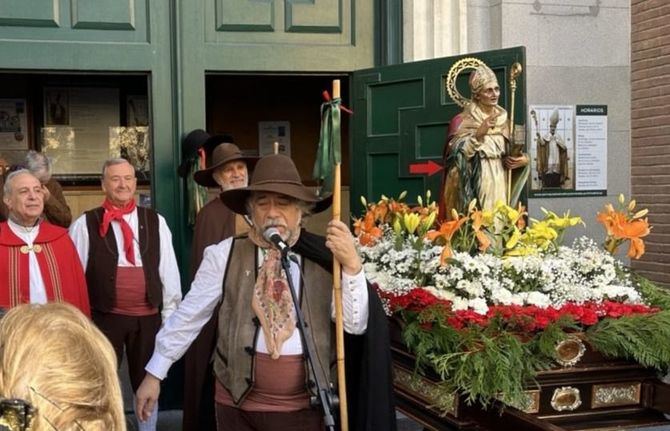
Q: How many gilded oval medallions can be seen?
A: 2